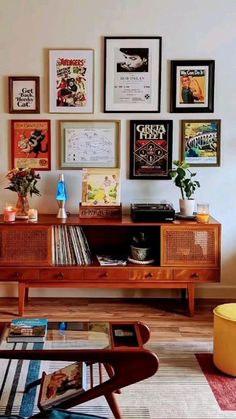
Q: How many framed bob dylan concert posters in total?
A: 1